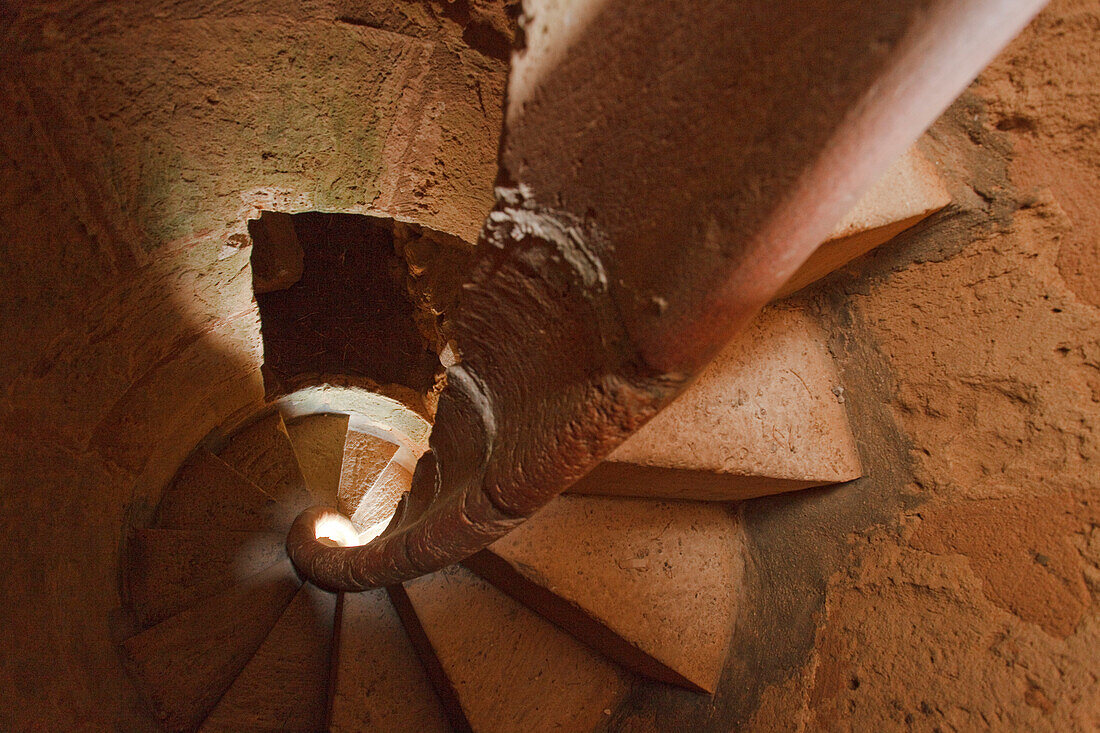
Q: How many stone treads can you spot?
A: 13